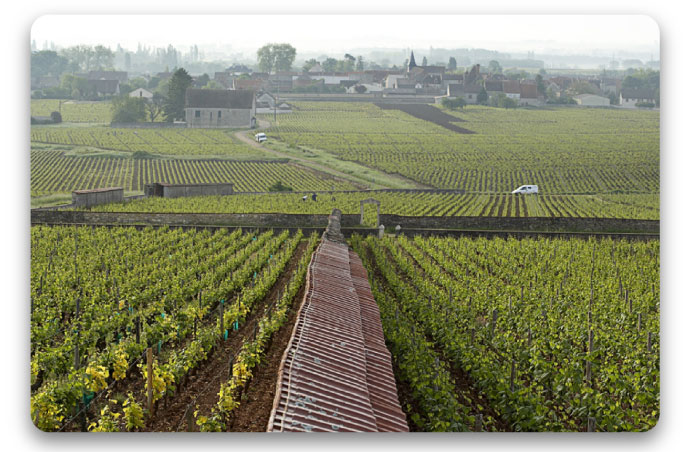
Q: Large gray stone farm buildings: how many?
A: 1